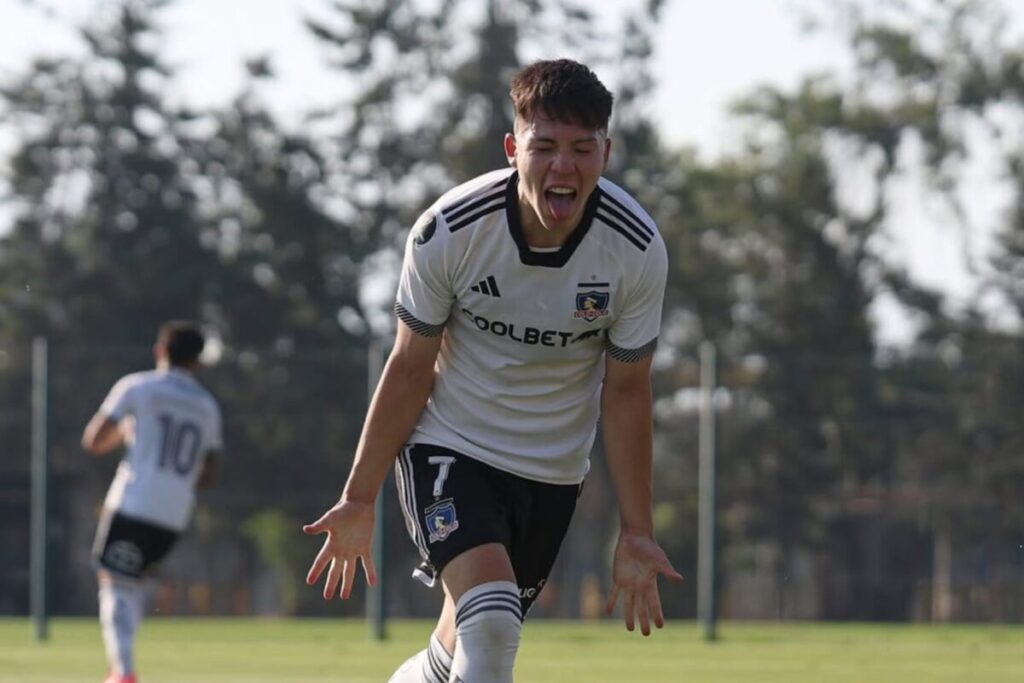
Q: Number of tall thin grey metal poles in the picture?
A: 3